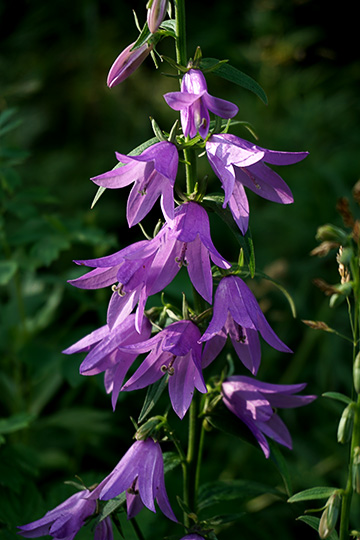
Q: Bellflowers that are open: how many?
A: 11